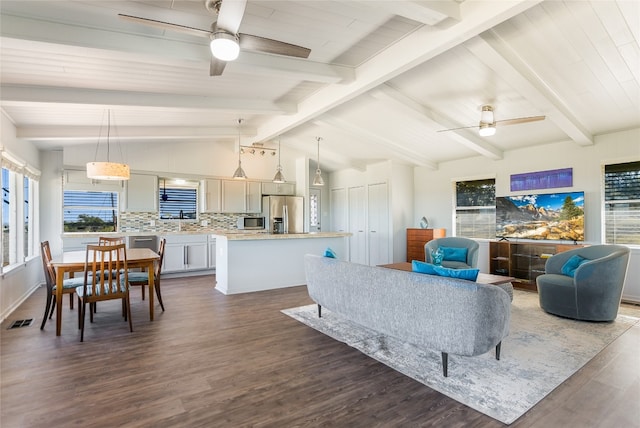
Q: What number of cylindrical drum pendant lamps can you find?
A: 1